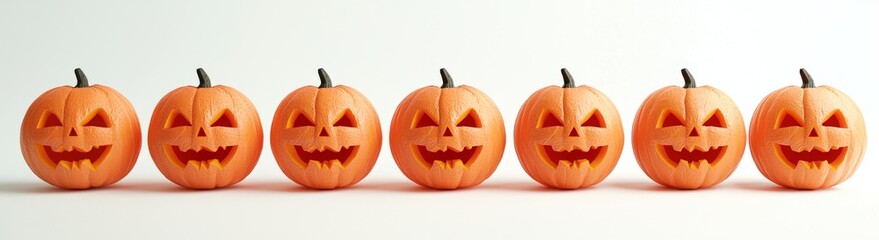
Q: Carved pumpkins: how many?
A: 7